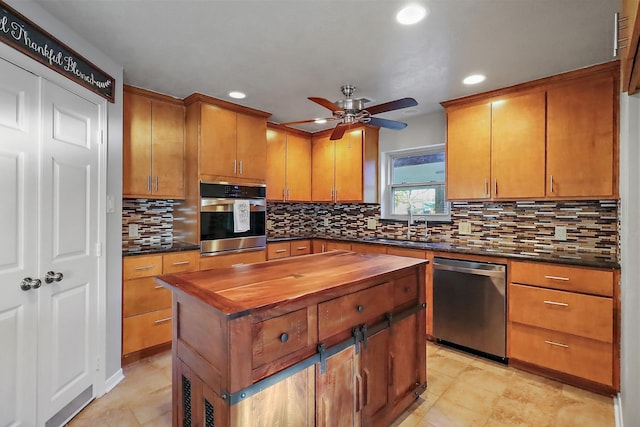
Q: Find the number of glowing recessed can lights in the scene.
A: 4